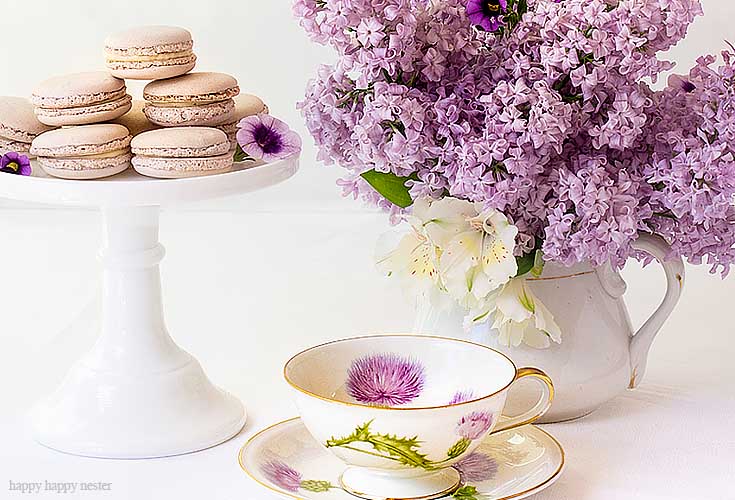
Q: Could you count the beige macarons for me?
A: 8